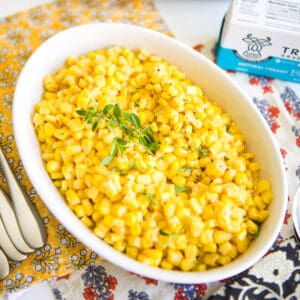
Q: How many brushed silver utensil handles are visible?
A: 4